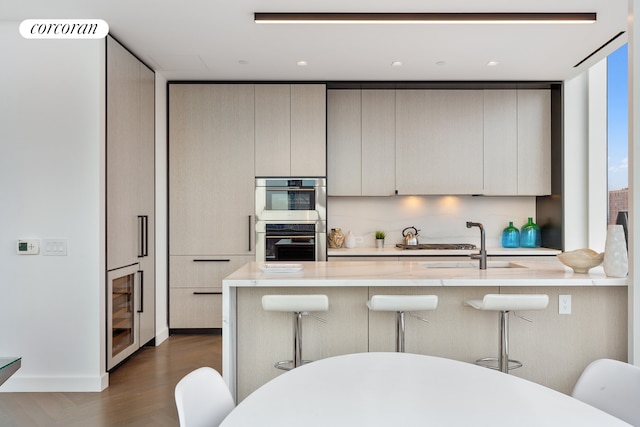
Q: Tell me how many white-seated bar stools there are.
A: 3